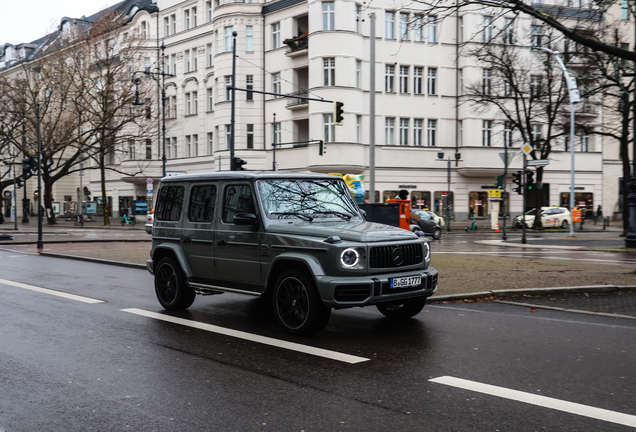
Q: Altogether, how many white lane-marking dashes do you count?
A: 3